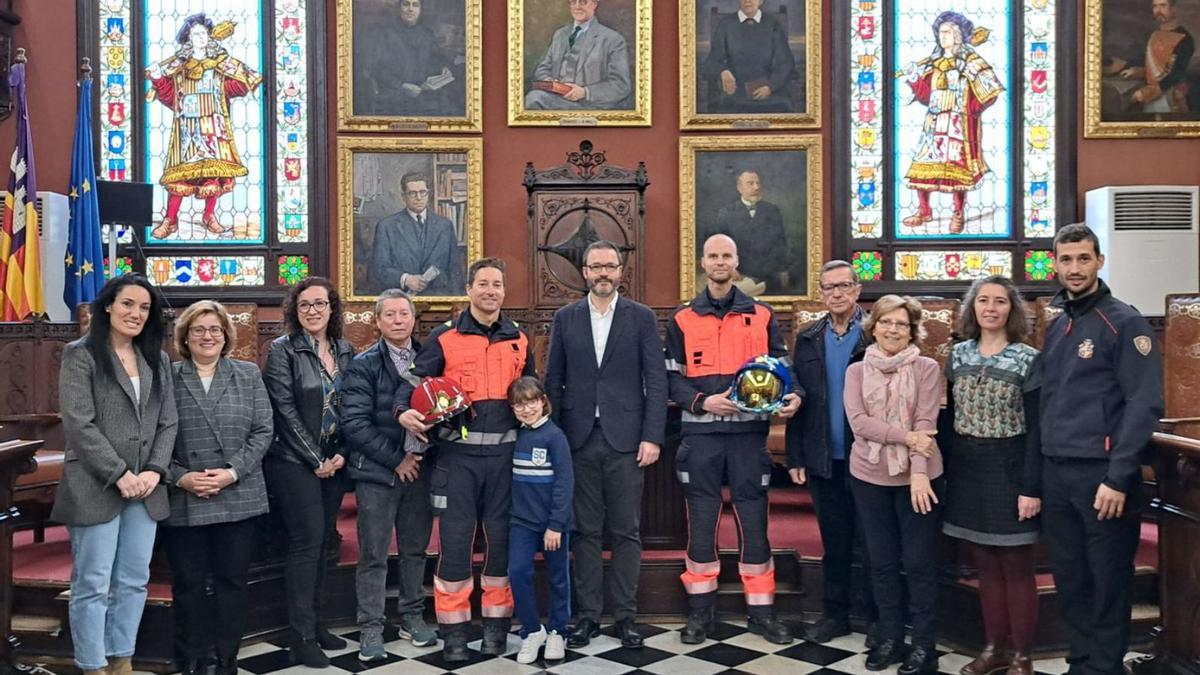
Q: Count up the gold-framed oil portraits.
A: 6